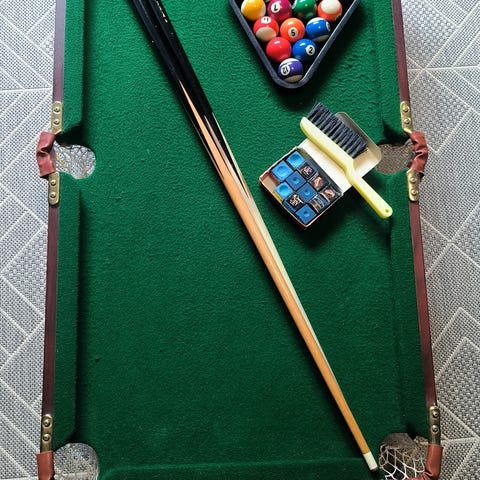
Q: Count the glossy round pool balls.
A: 10